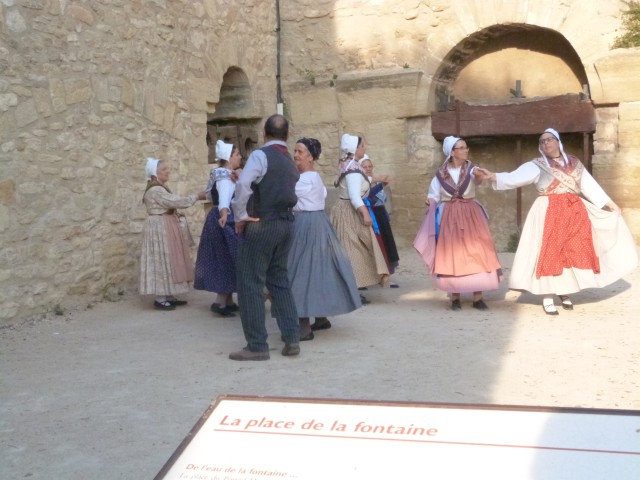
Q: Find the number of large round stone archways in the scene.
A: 1